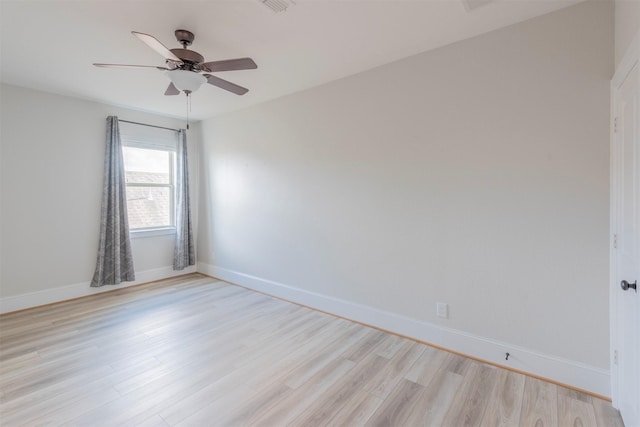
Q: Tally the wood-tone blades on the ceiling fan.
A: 5